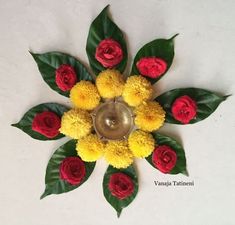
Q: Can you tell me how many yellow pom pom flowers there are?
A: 8